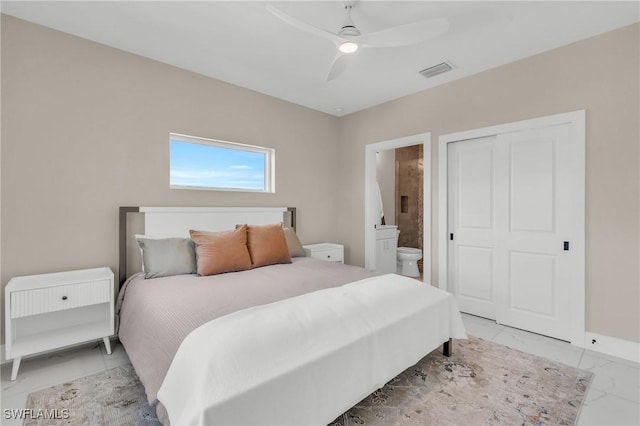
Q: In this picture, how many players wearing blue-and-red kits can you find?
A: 0